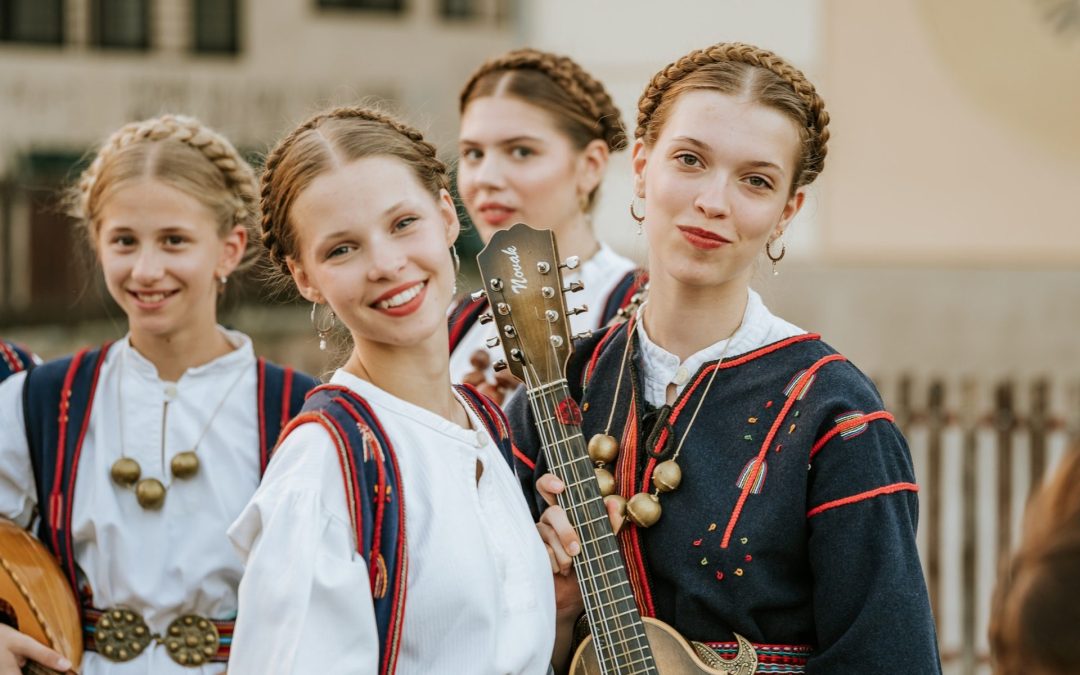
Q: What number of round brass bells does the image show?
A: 8